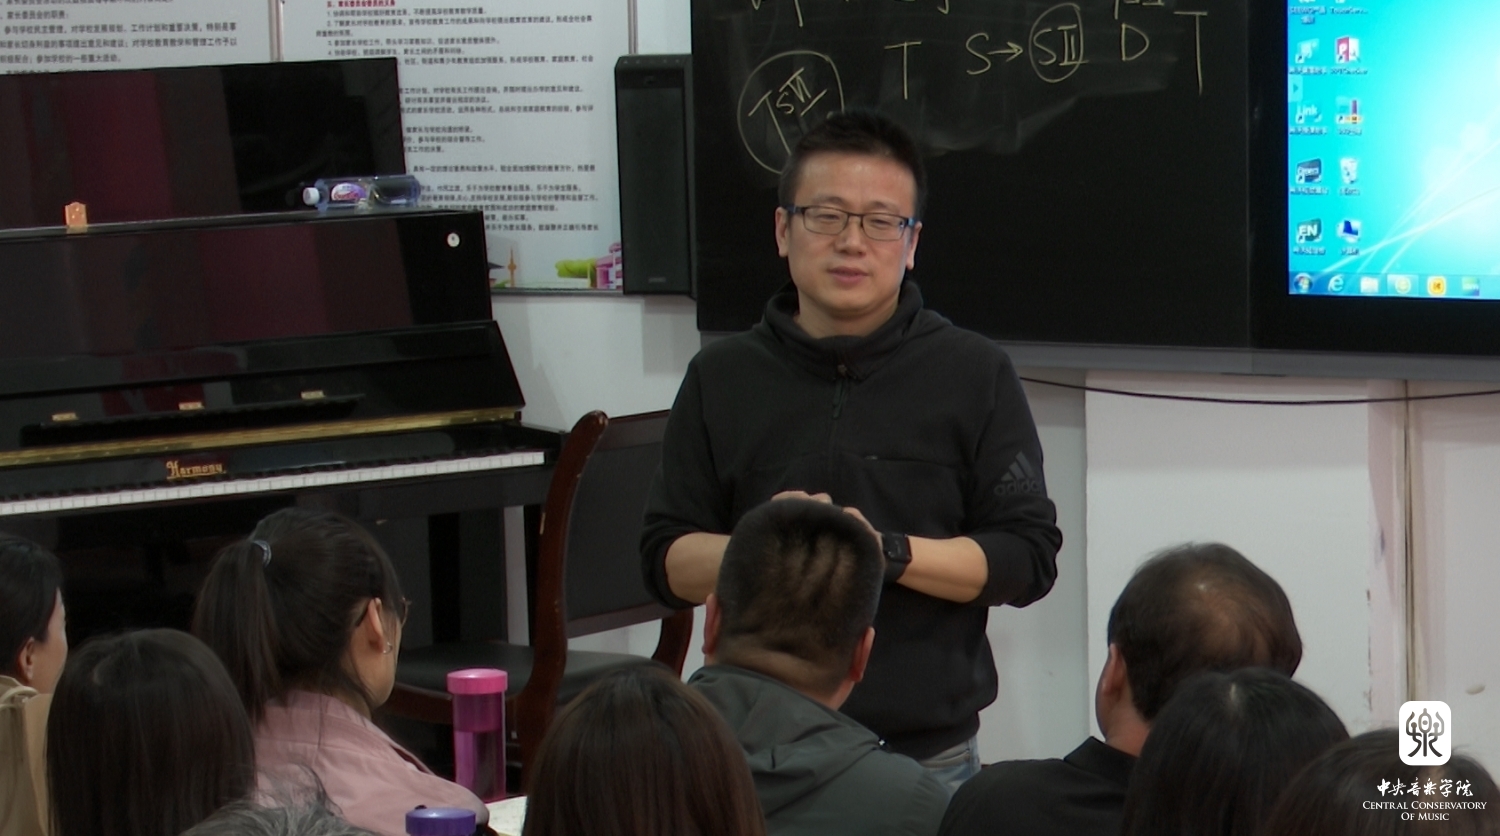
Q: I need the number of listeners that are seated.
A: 9